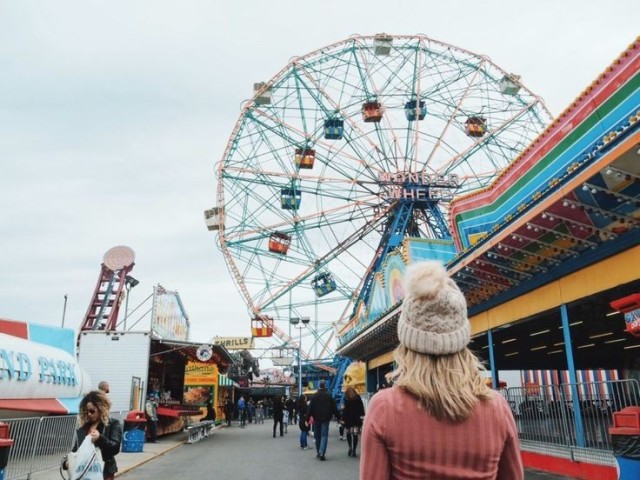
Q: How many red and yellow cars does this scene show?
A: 5